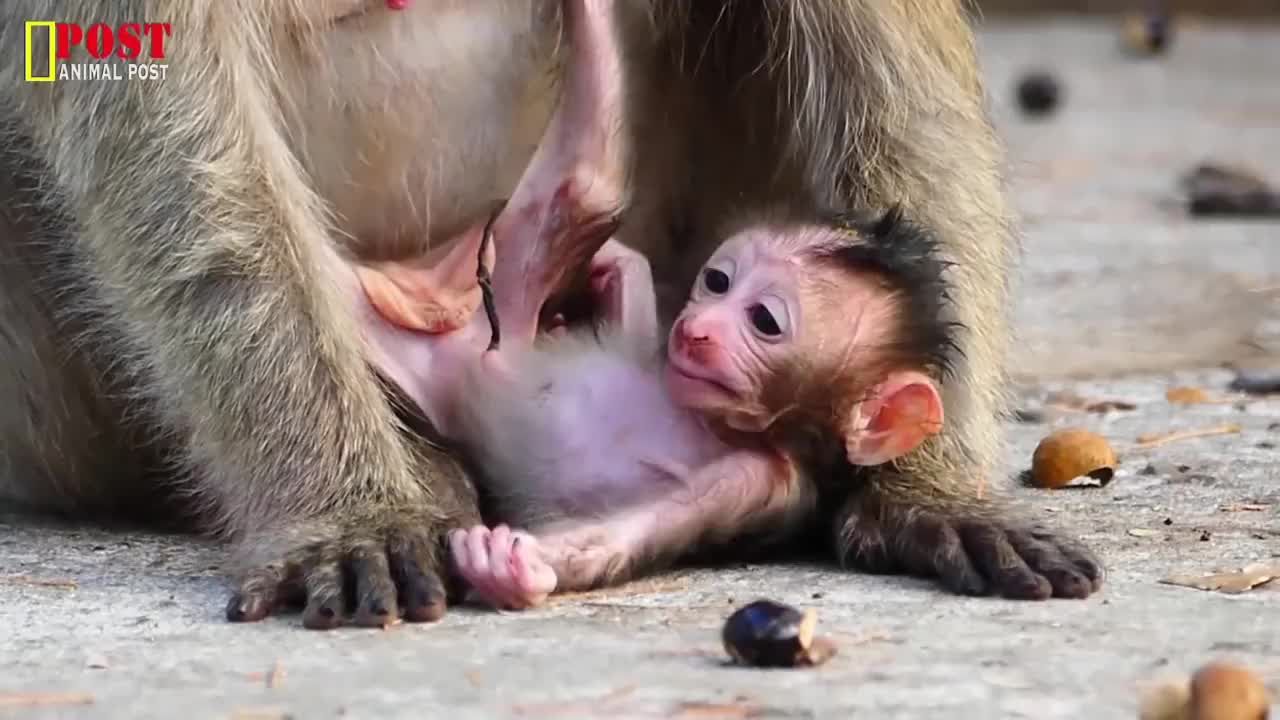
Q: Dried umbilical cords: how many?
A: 1